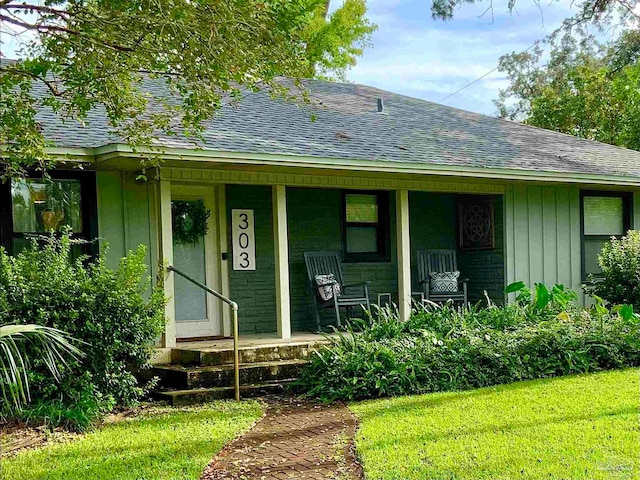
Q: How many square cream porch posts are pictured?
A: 3